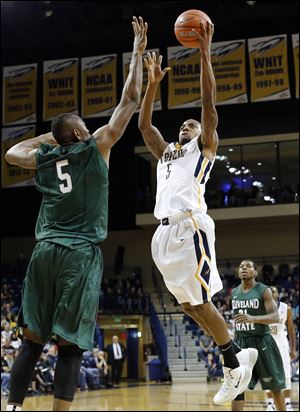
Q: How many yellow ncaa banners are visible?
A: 2